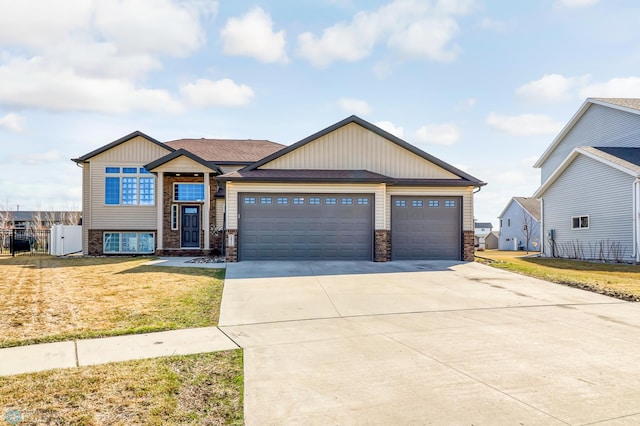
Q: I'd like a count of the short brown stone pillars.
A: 3